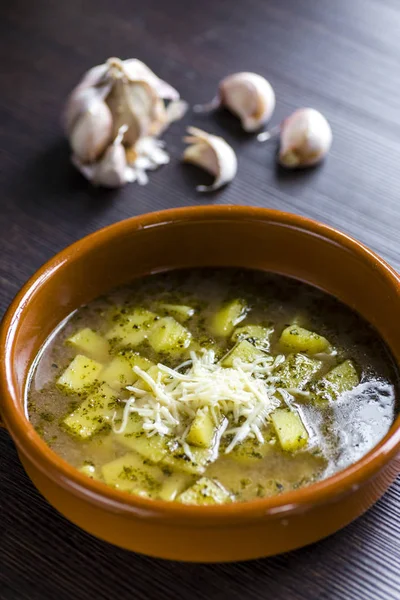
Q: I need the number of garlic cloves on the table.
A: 3